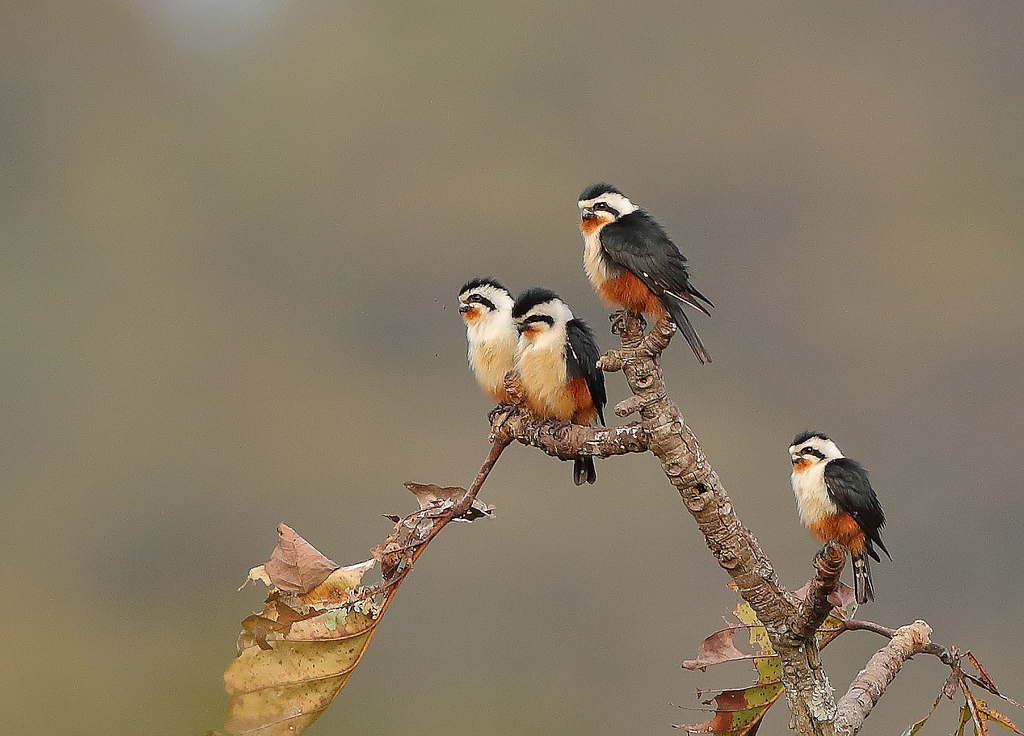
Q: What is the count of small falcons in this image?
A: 4